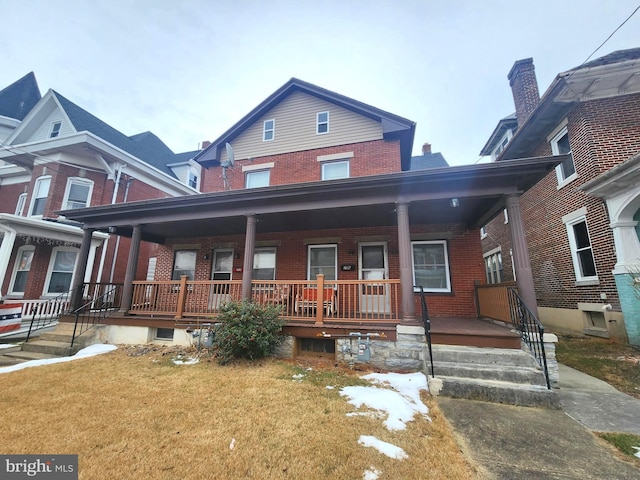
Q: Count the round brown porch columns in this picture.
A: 5